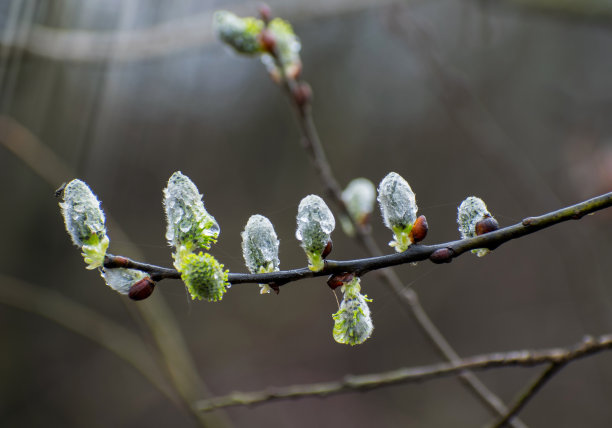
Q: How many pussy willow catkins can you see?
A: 12